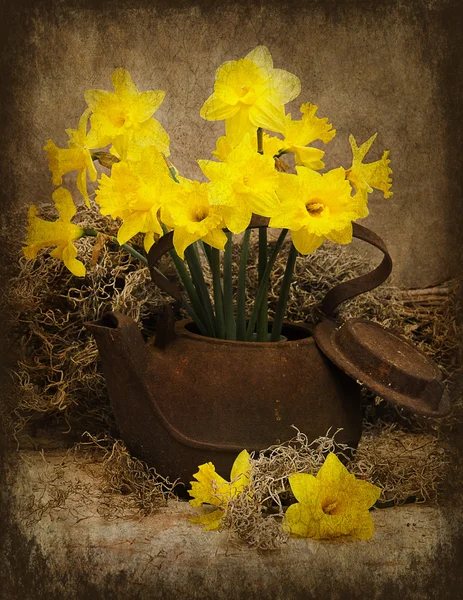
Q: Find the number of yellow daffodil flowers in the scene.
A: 12